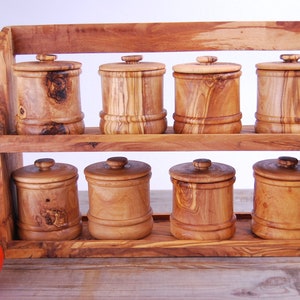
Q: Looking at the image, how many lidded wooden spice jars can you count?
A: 8